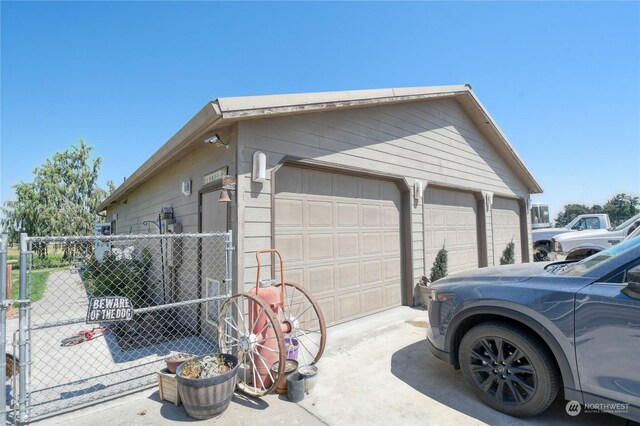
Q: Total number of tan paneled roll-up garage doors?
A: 3